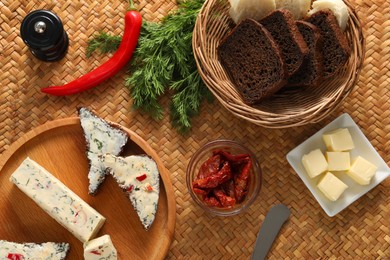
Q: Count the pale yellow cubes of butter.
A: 5